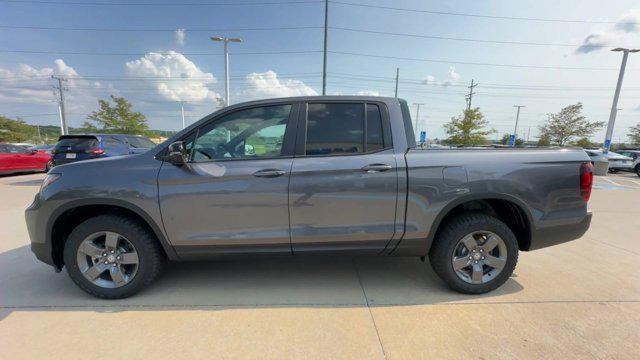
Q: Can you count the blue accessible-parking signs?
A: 3